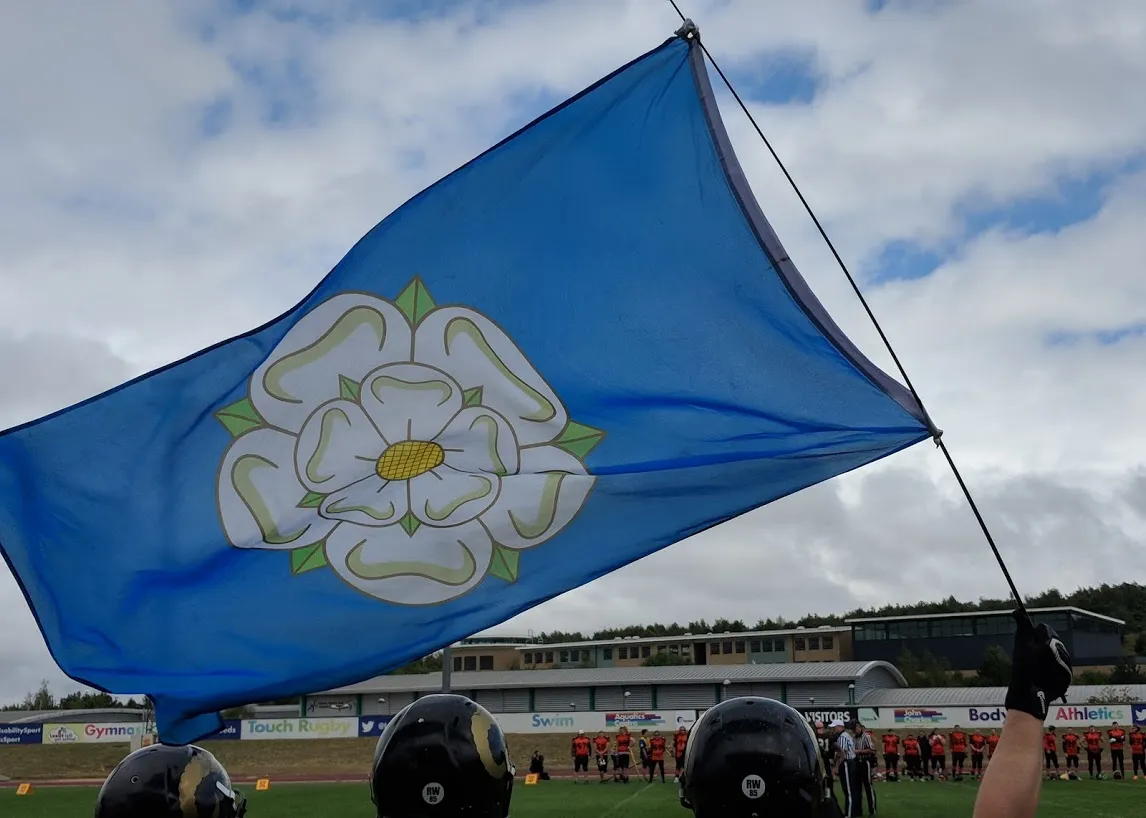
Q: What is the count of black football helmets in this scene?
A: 3